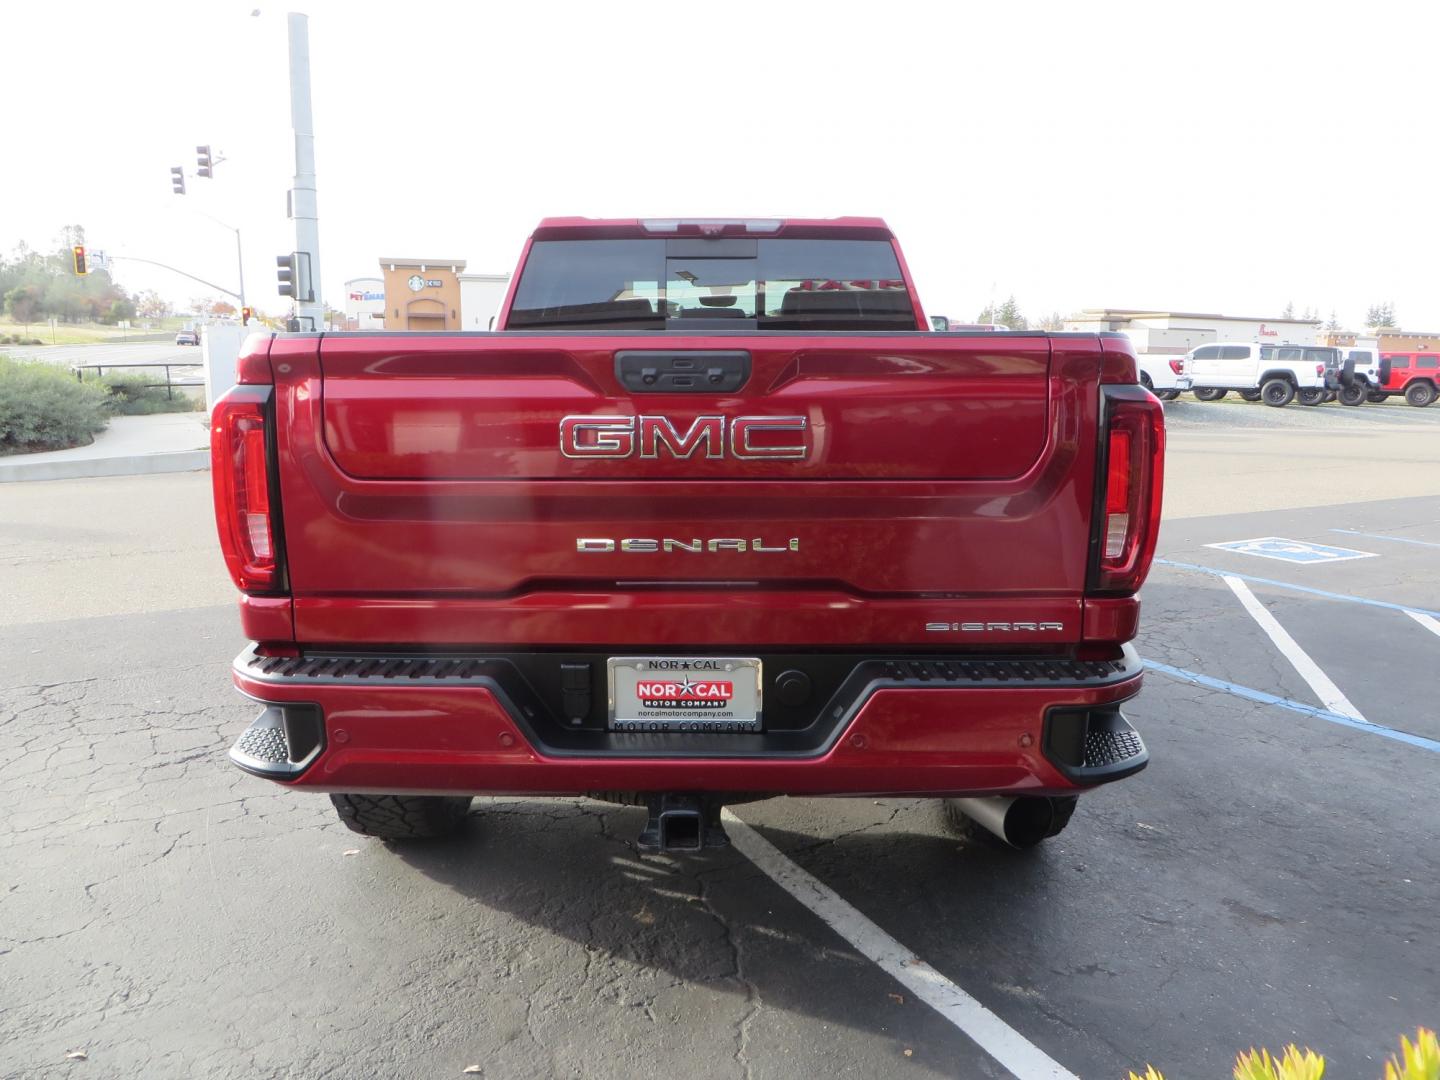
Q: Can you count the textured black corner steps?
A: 2